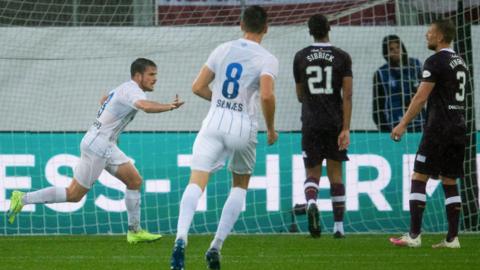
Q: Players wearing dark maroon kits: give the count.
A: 2